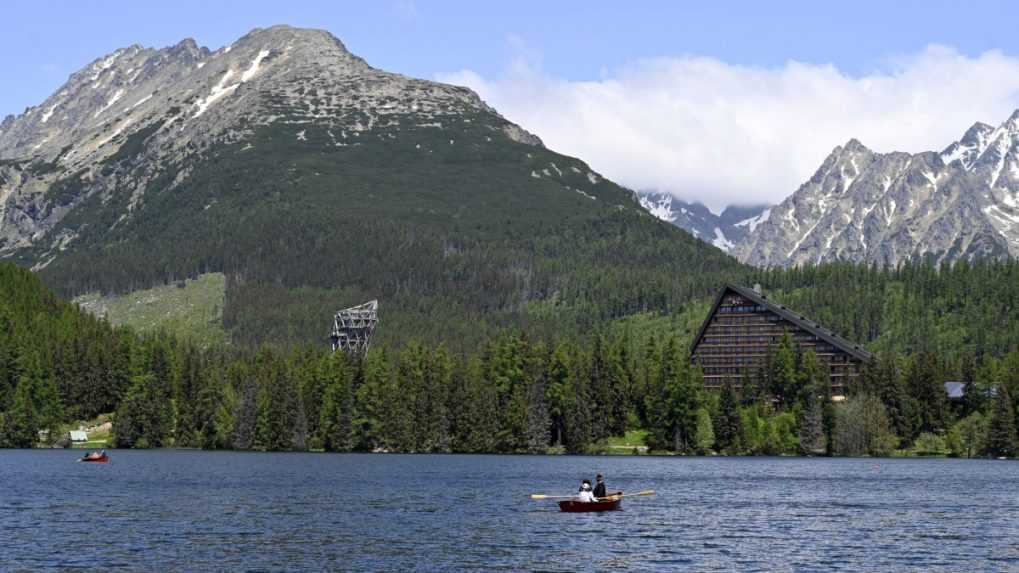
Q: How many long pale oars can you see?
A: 2